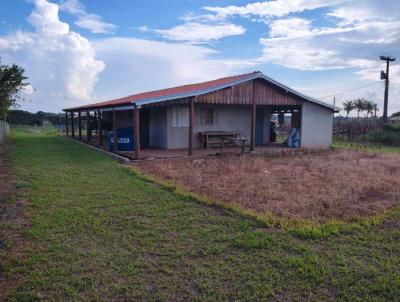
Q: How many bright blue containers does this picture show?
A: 1